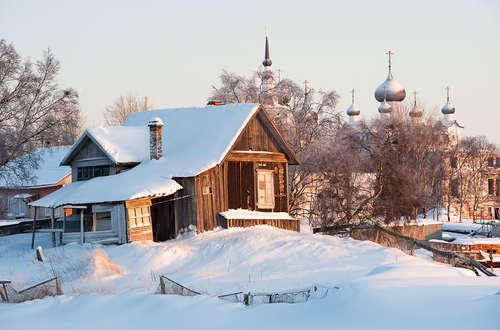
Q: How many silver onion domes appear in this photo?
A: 5